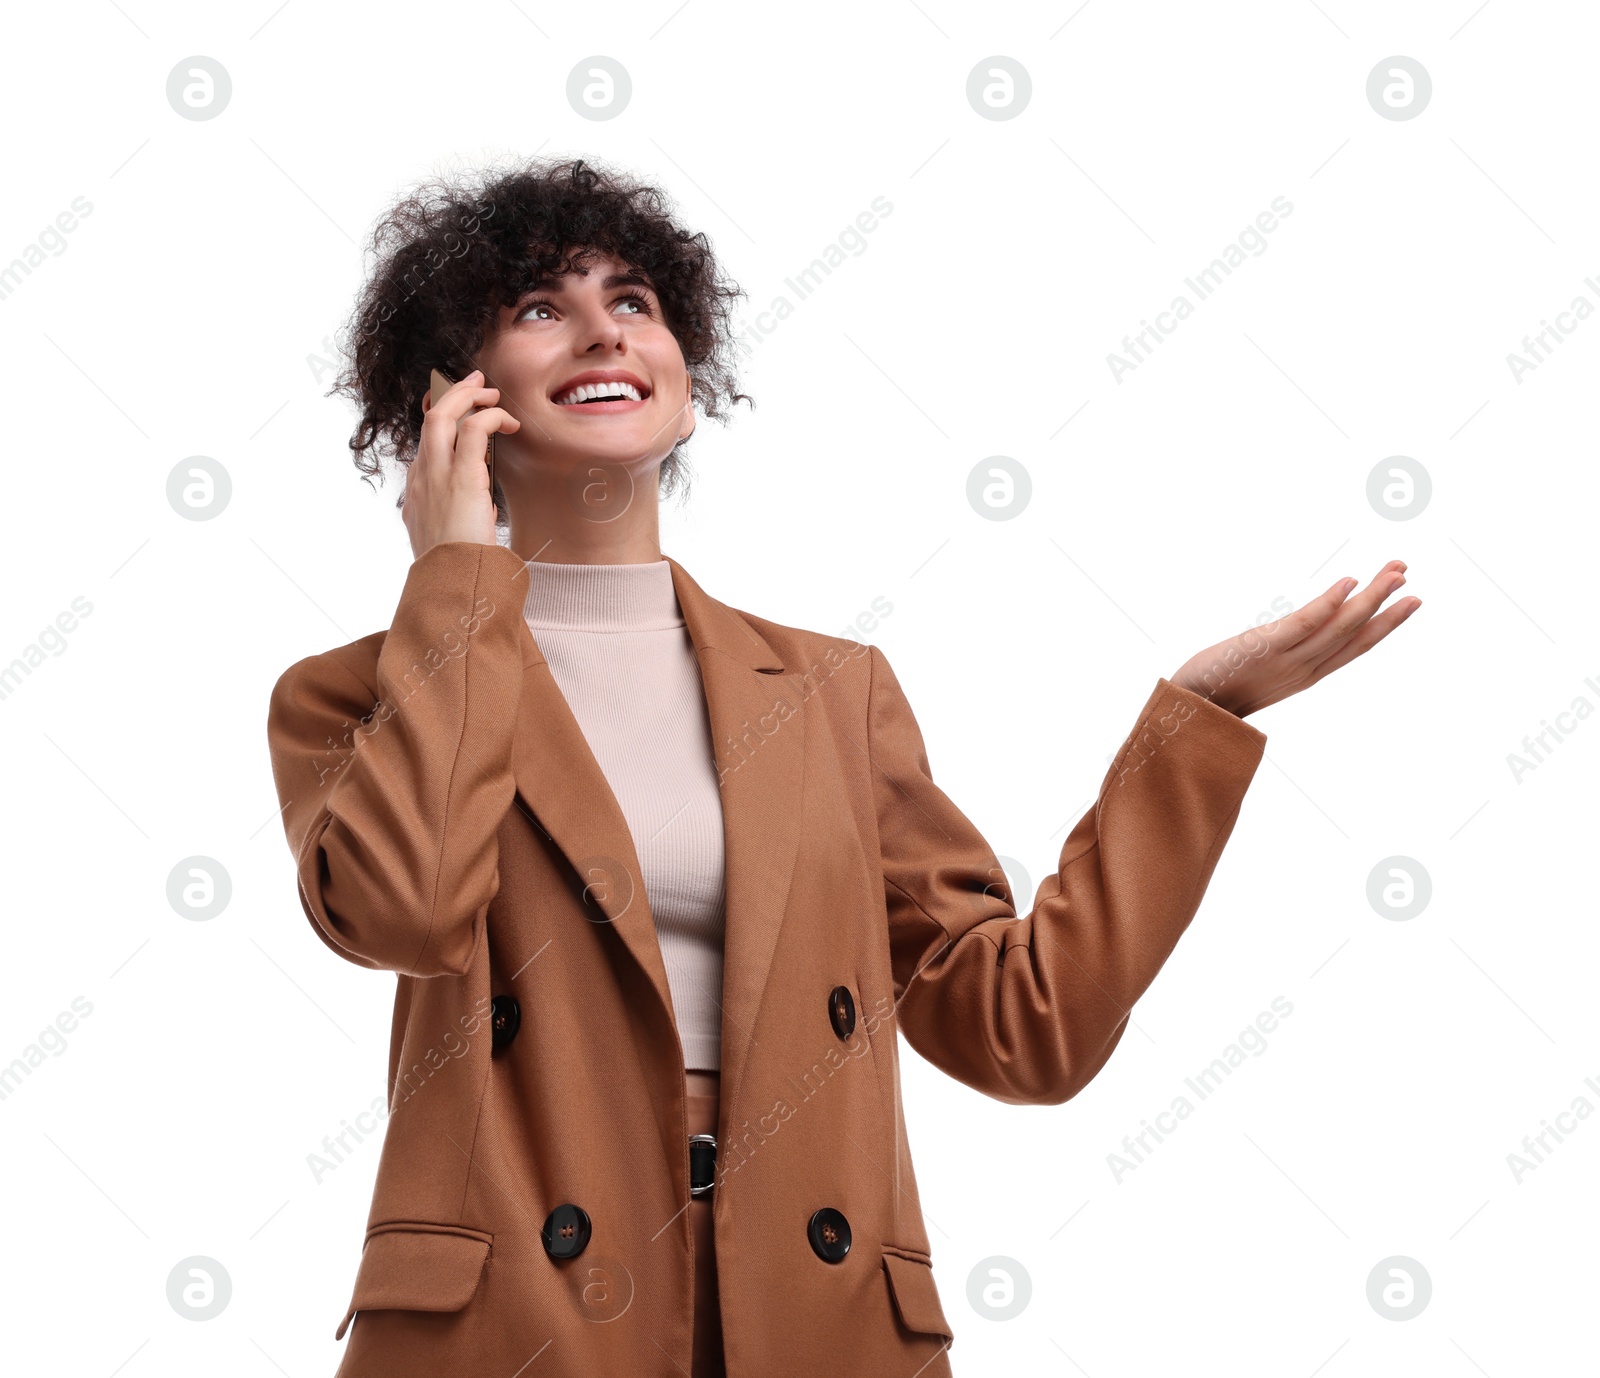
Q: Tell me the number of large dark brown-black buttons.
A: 4